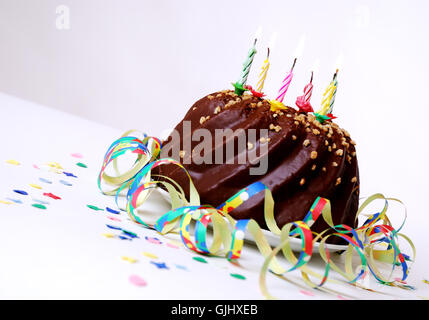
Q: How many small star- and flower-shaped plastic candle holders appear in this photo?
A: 6